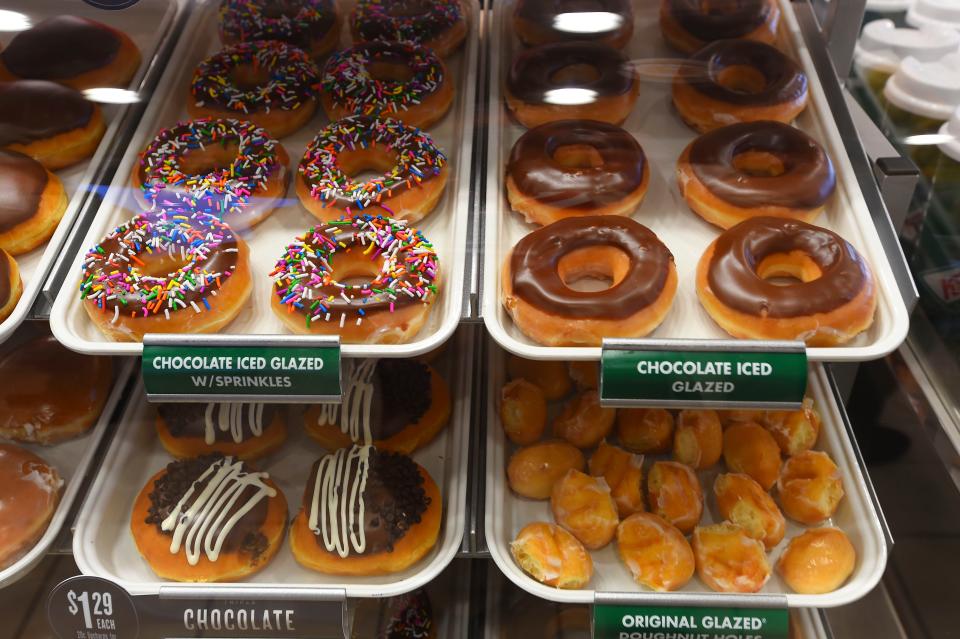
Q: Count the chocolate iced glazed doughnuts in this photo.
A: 8